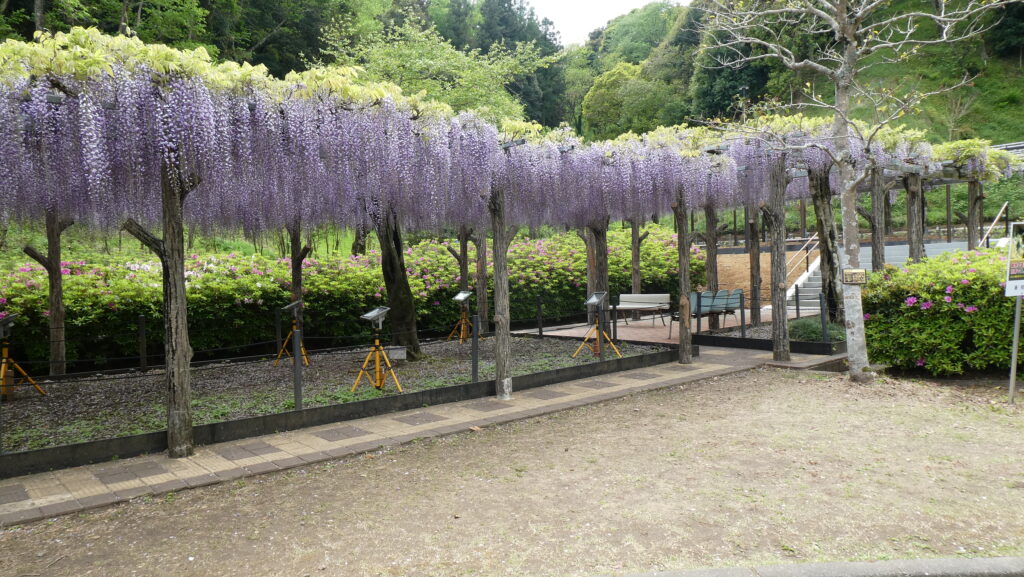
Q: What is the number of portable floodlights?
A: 5